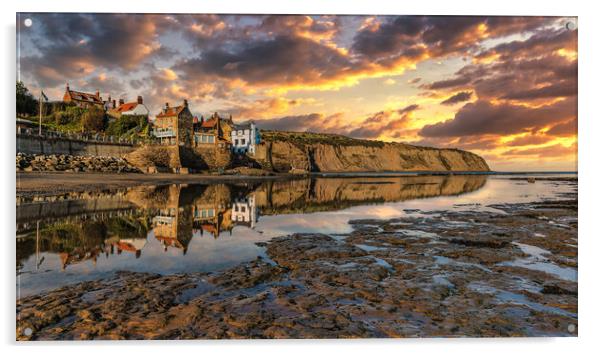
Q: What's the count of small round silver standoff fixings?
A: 4